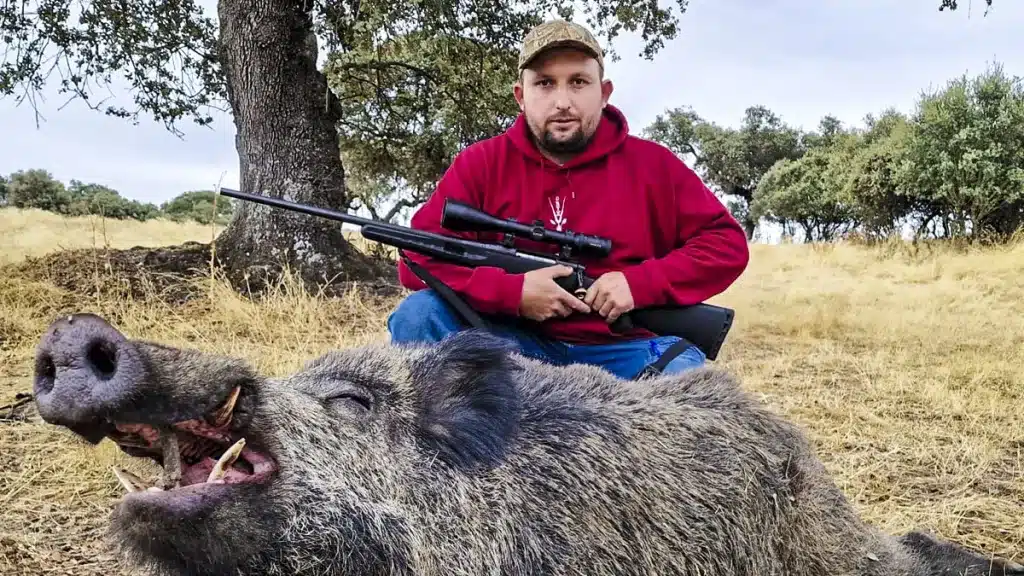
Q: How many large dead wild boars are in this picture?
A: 1